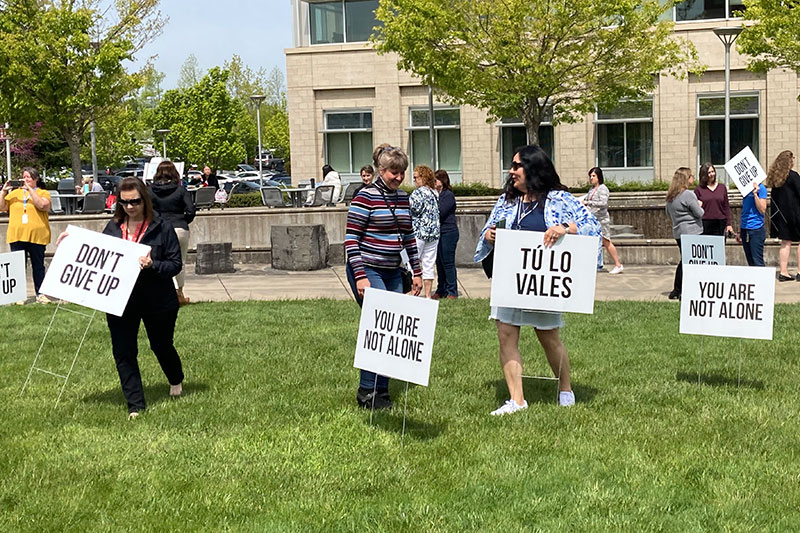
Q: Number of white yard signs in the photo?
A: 7